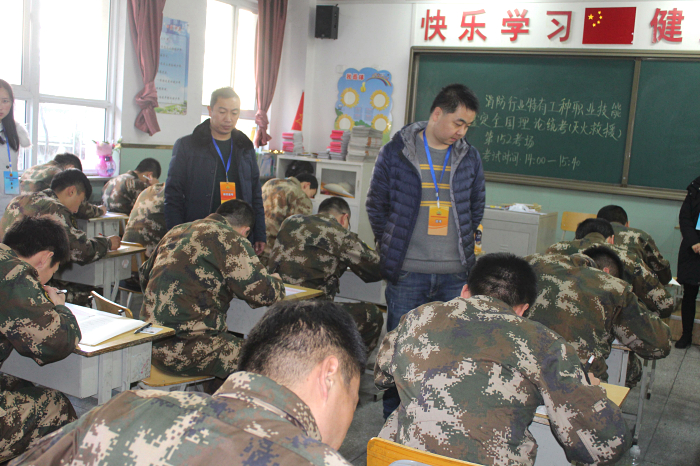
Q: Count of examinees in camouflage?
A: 13